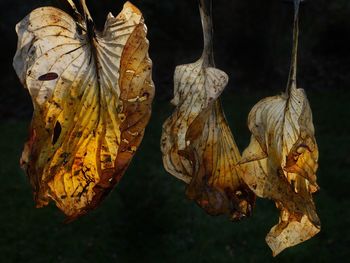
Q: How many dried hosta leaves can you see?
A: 3